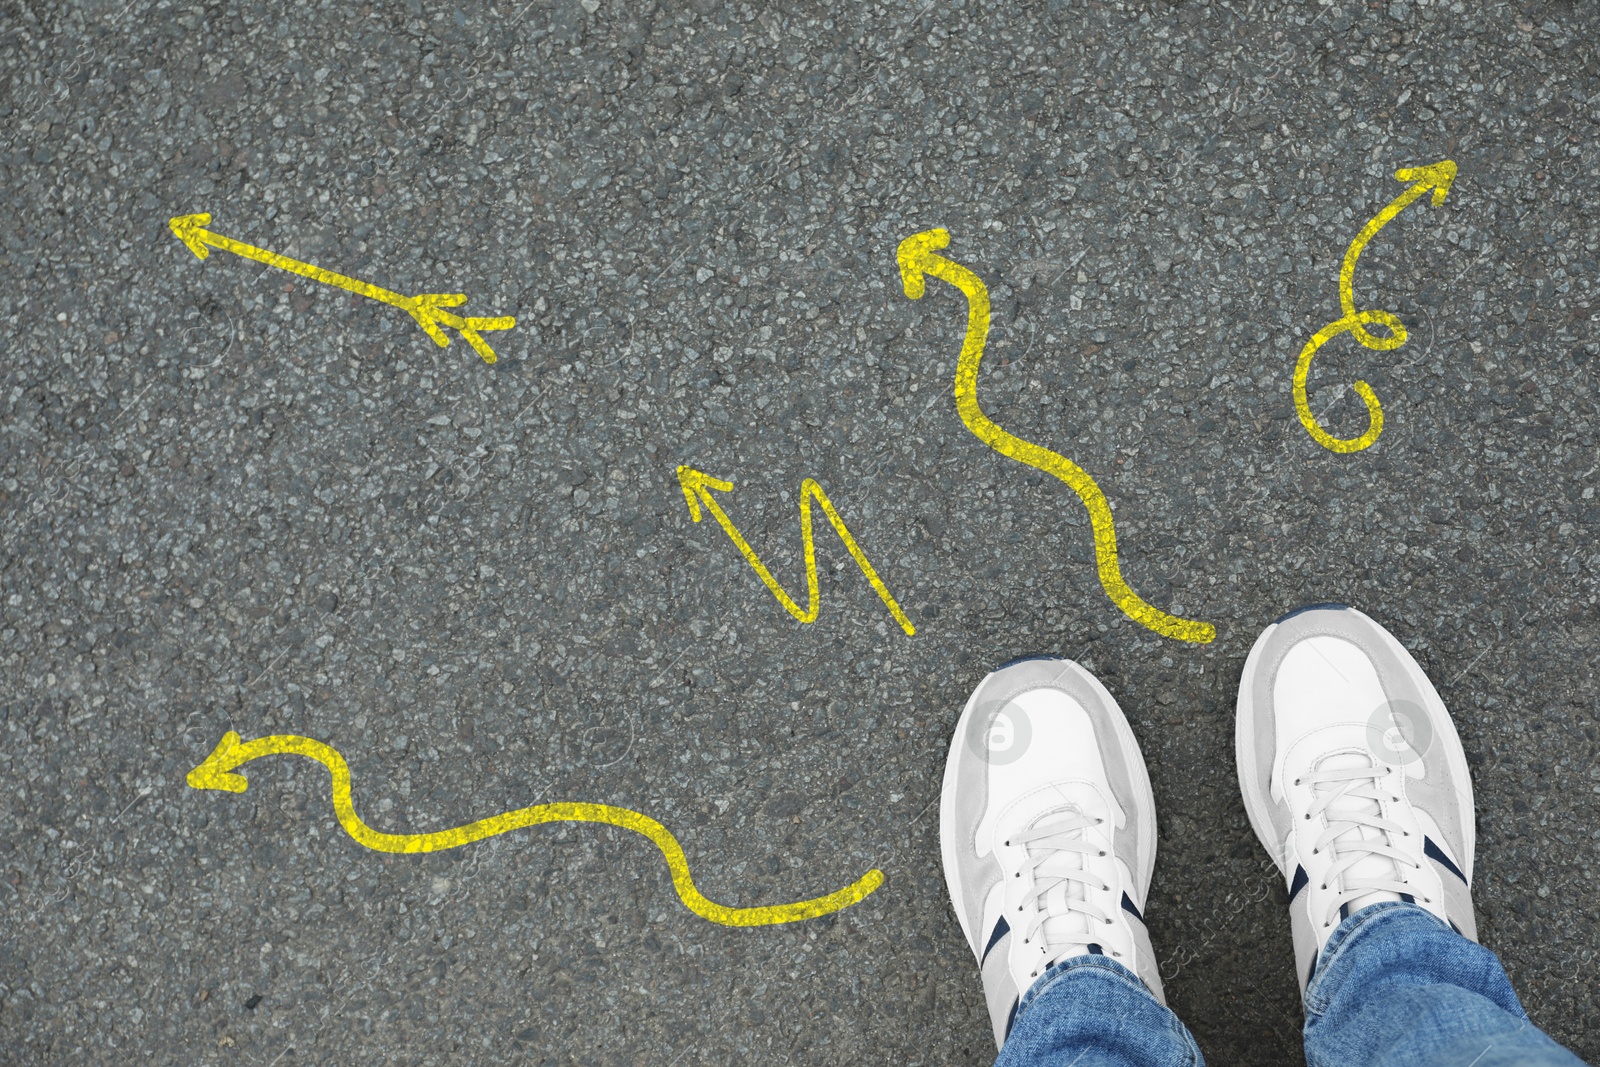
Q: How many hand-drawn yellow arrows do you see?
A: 5